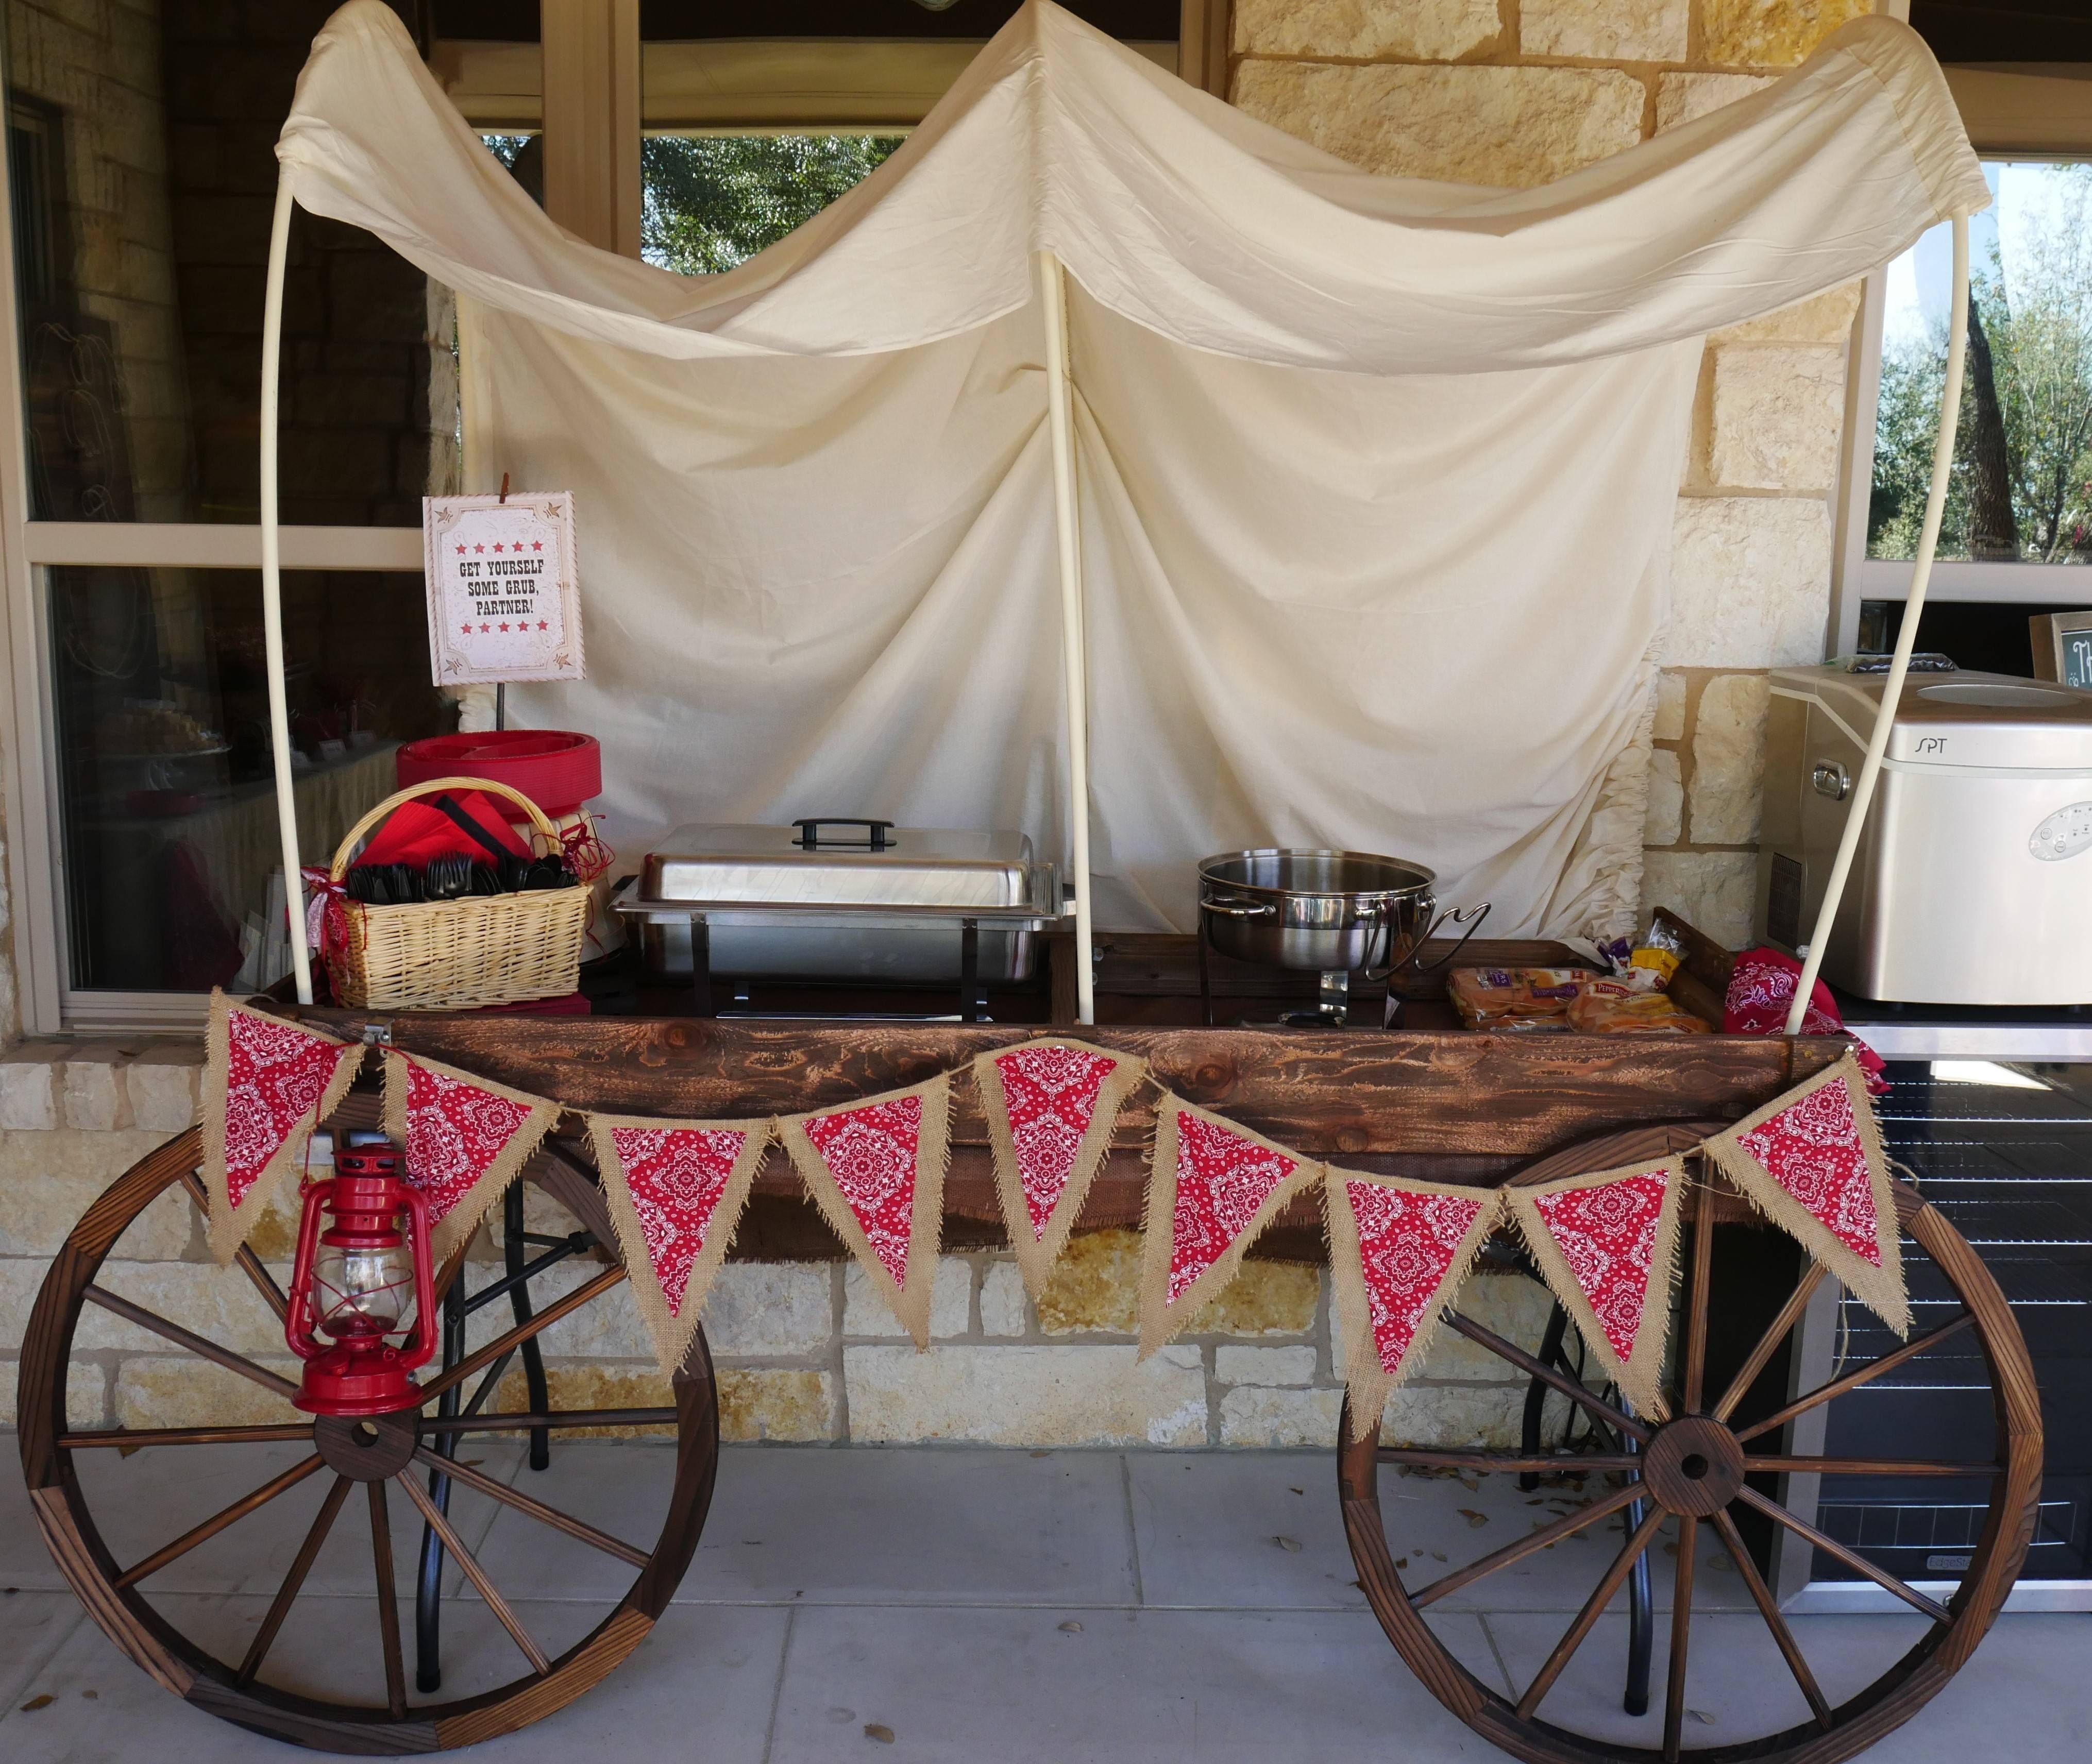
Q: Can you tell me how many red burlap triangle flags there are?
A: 9